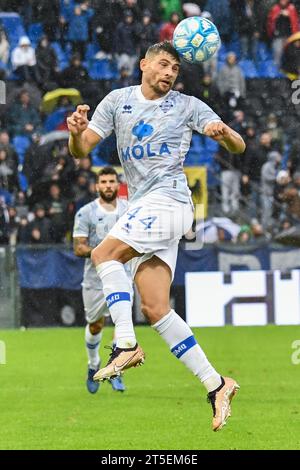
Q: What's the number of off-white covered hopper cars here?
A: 0